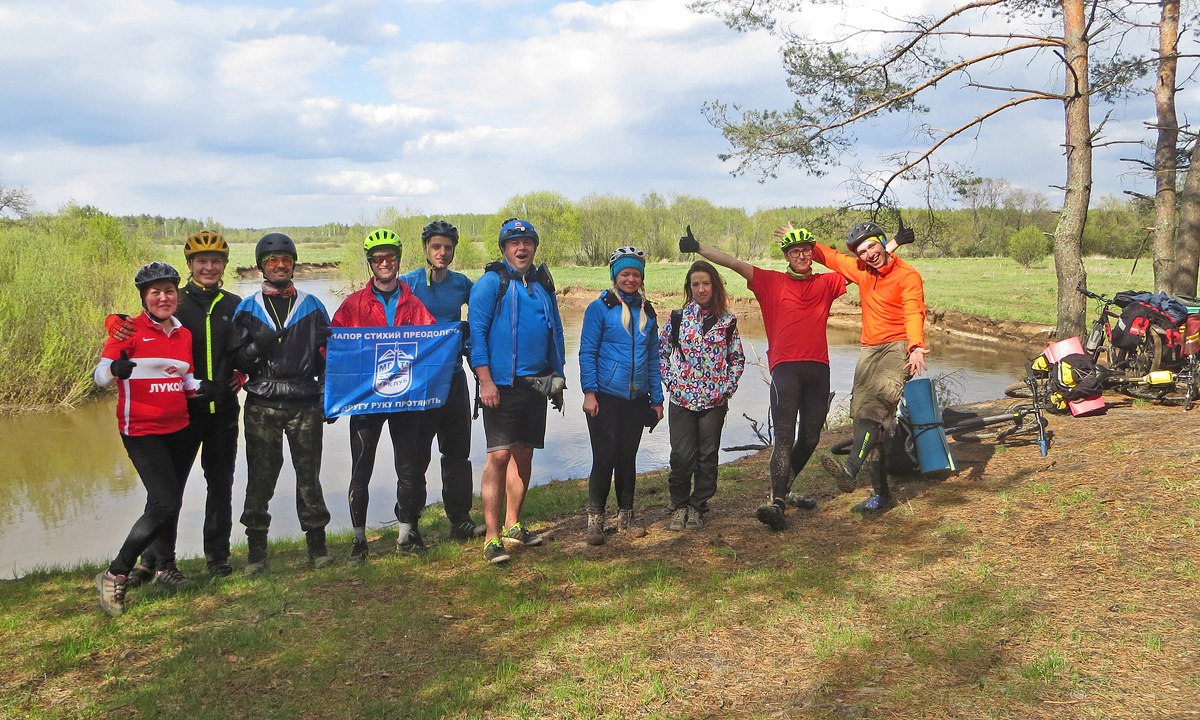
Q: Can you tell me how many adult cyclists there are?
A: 10